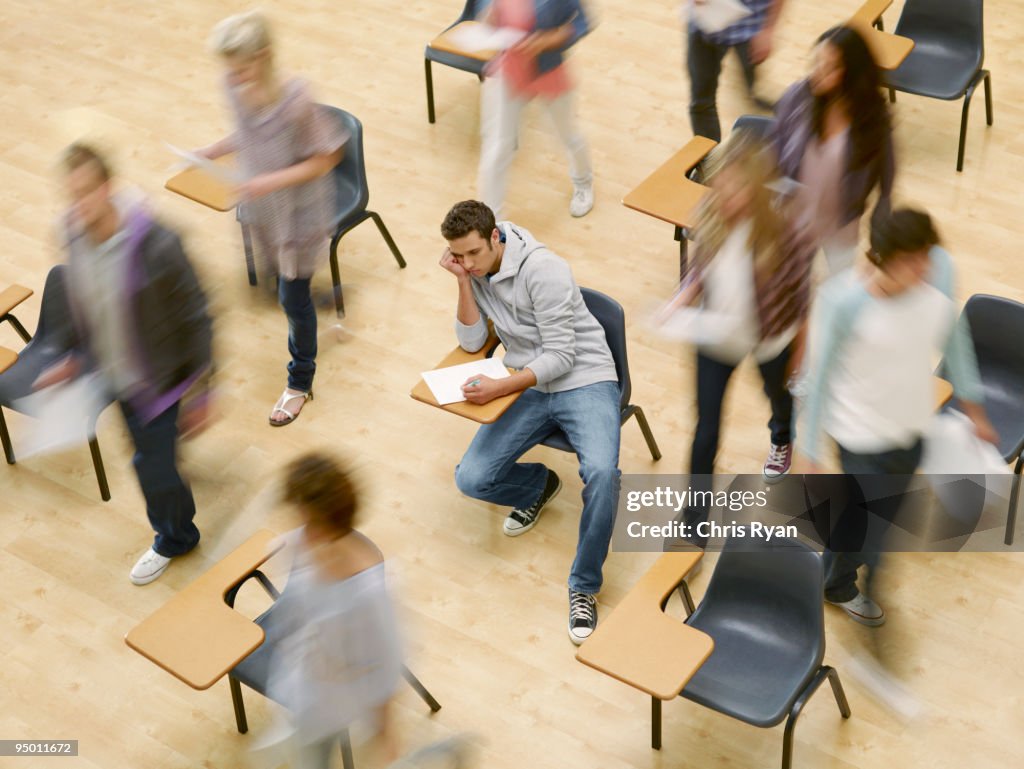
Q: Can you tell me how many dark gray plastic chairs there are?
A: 9